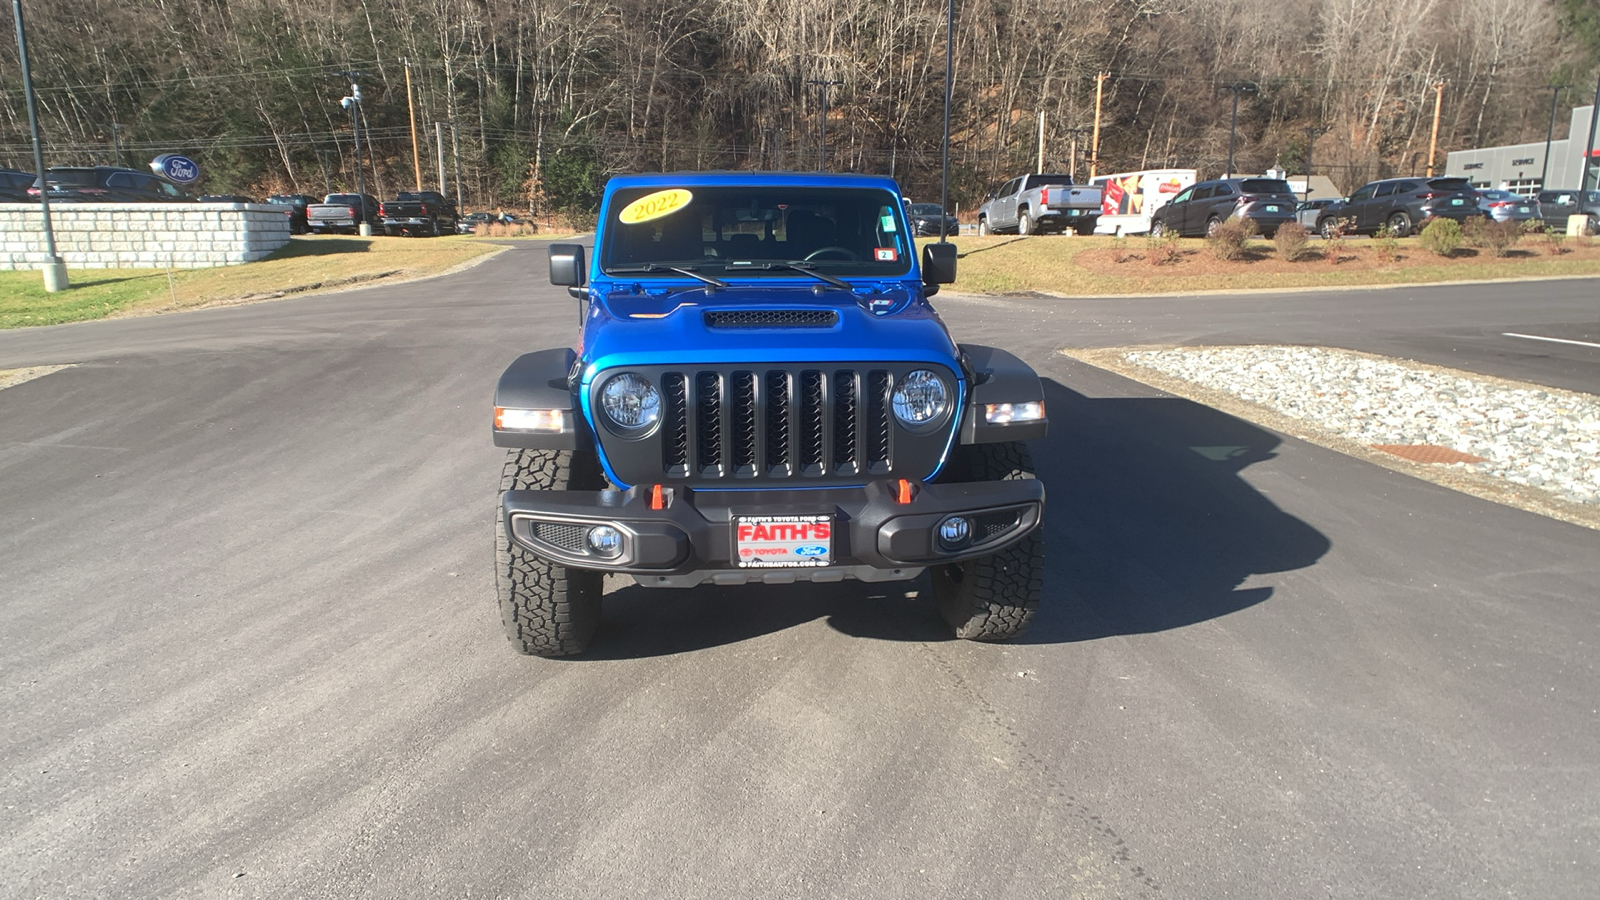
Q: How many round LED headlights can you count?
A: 2